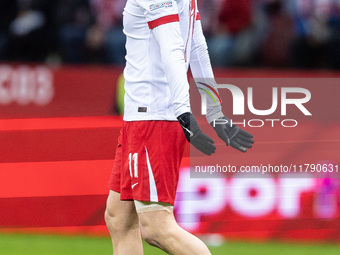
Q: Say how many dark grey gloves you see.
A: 2